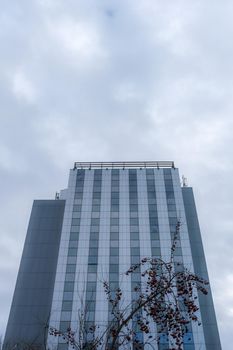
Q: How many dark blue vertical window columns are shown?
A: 6